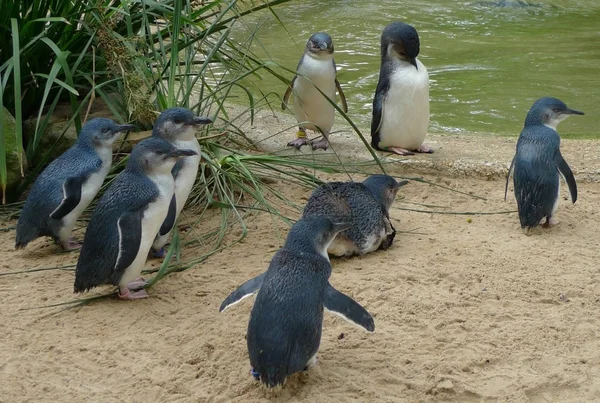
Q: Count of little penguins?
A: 8